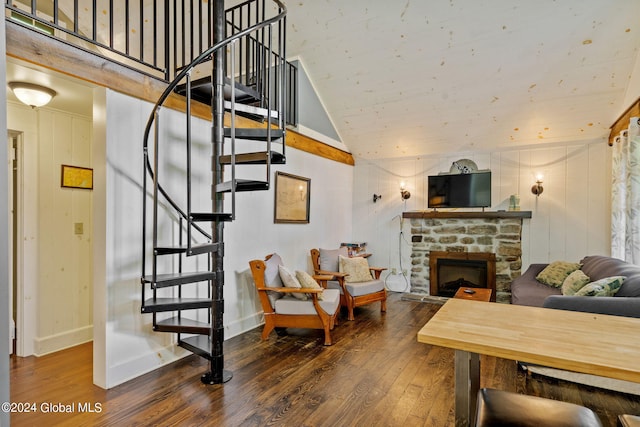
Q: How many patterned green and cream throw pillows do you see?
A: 3